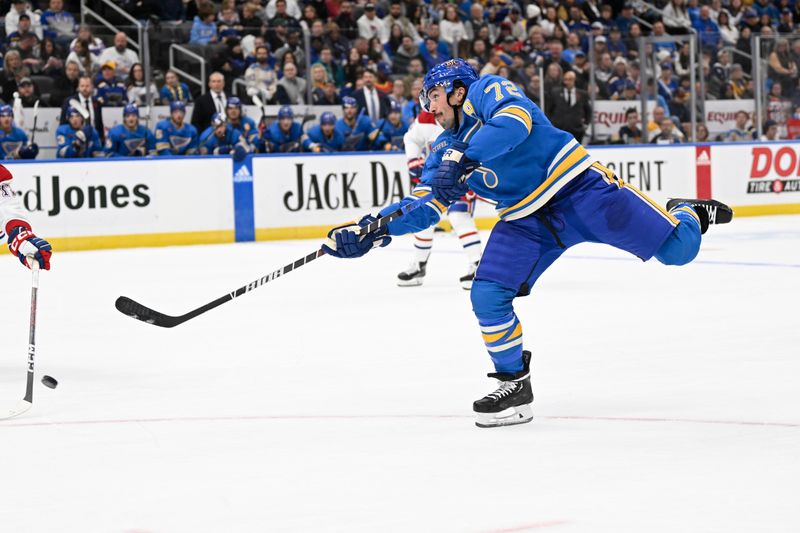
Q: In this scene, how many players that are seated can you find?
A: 10